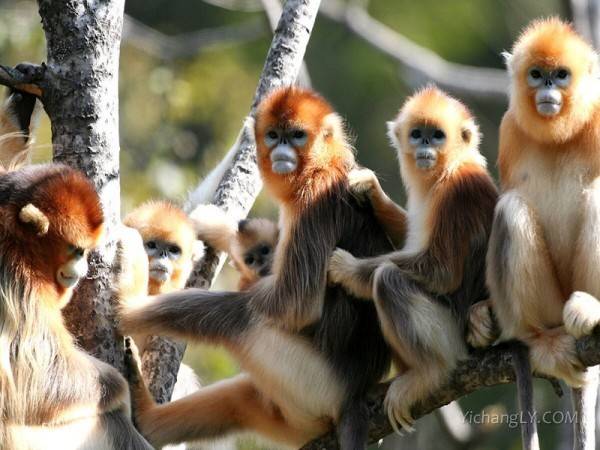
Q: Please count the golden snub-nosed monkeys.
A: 6